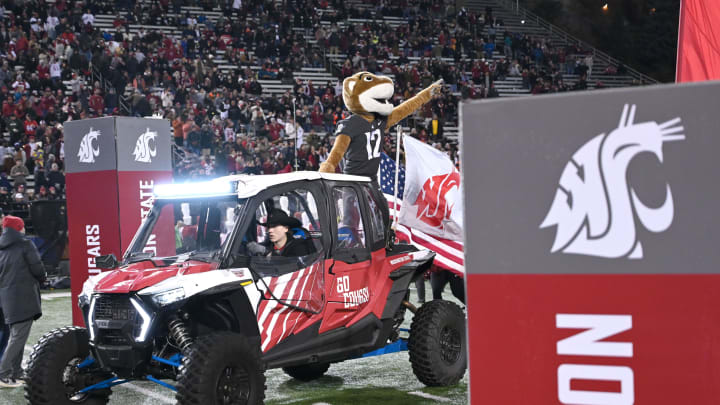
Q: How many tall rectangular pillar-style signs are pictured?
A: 2